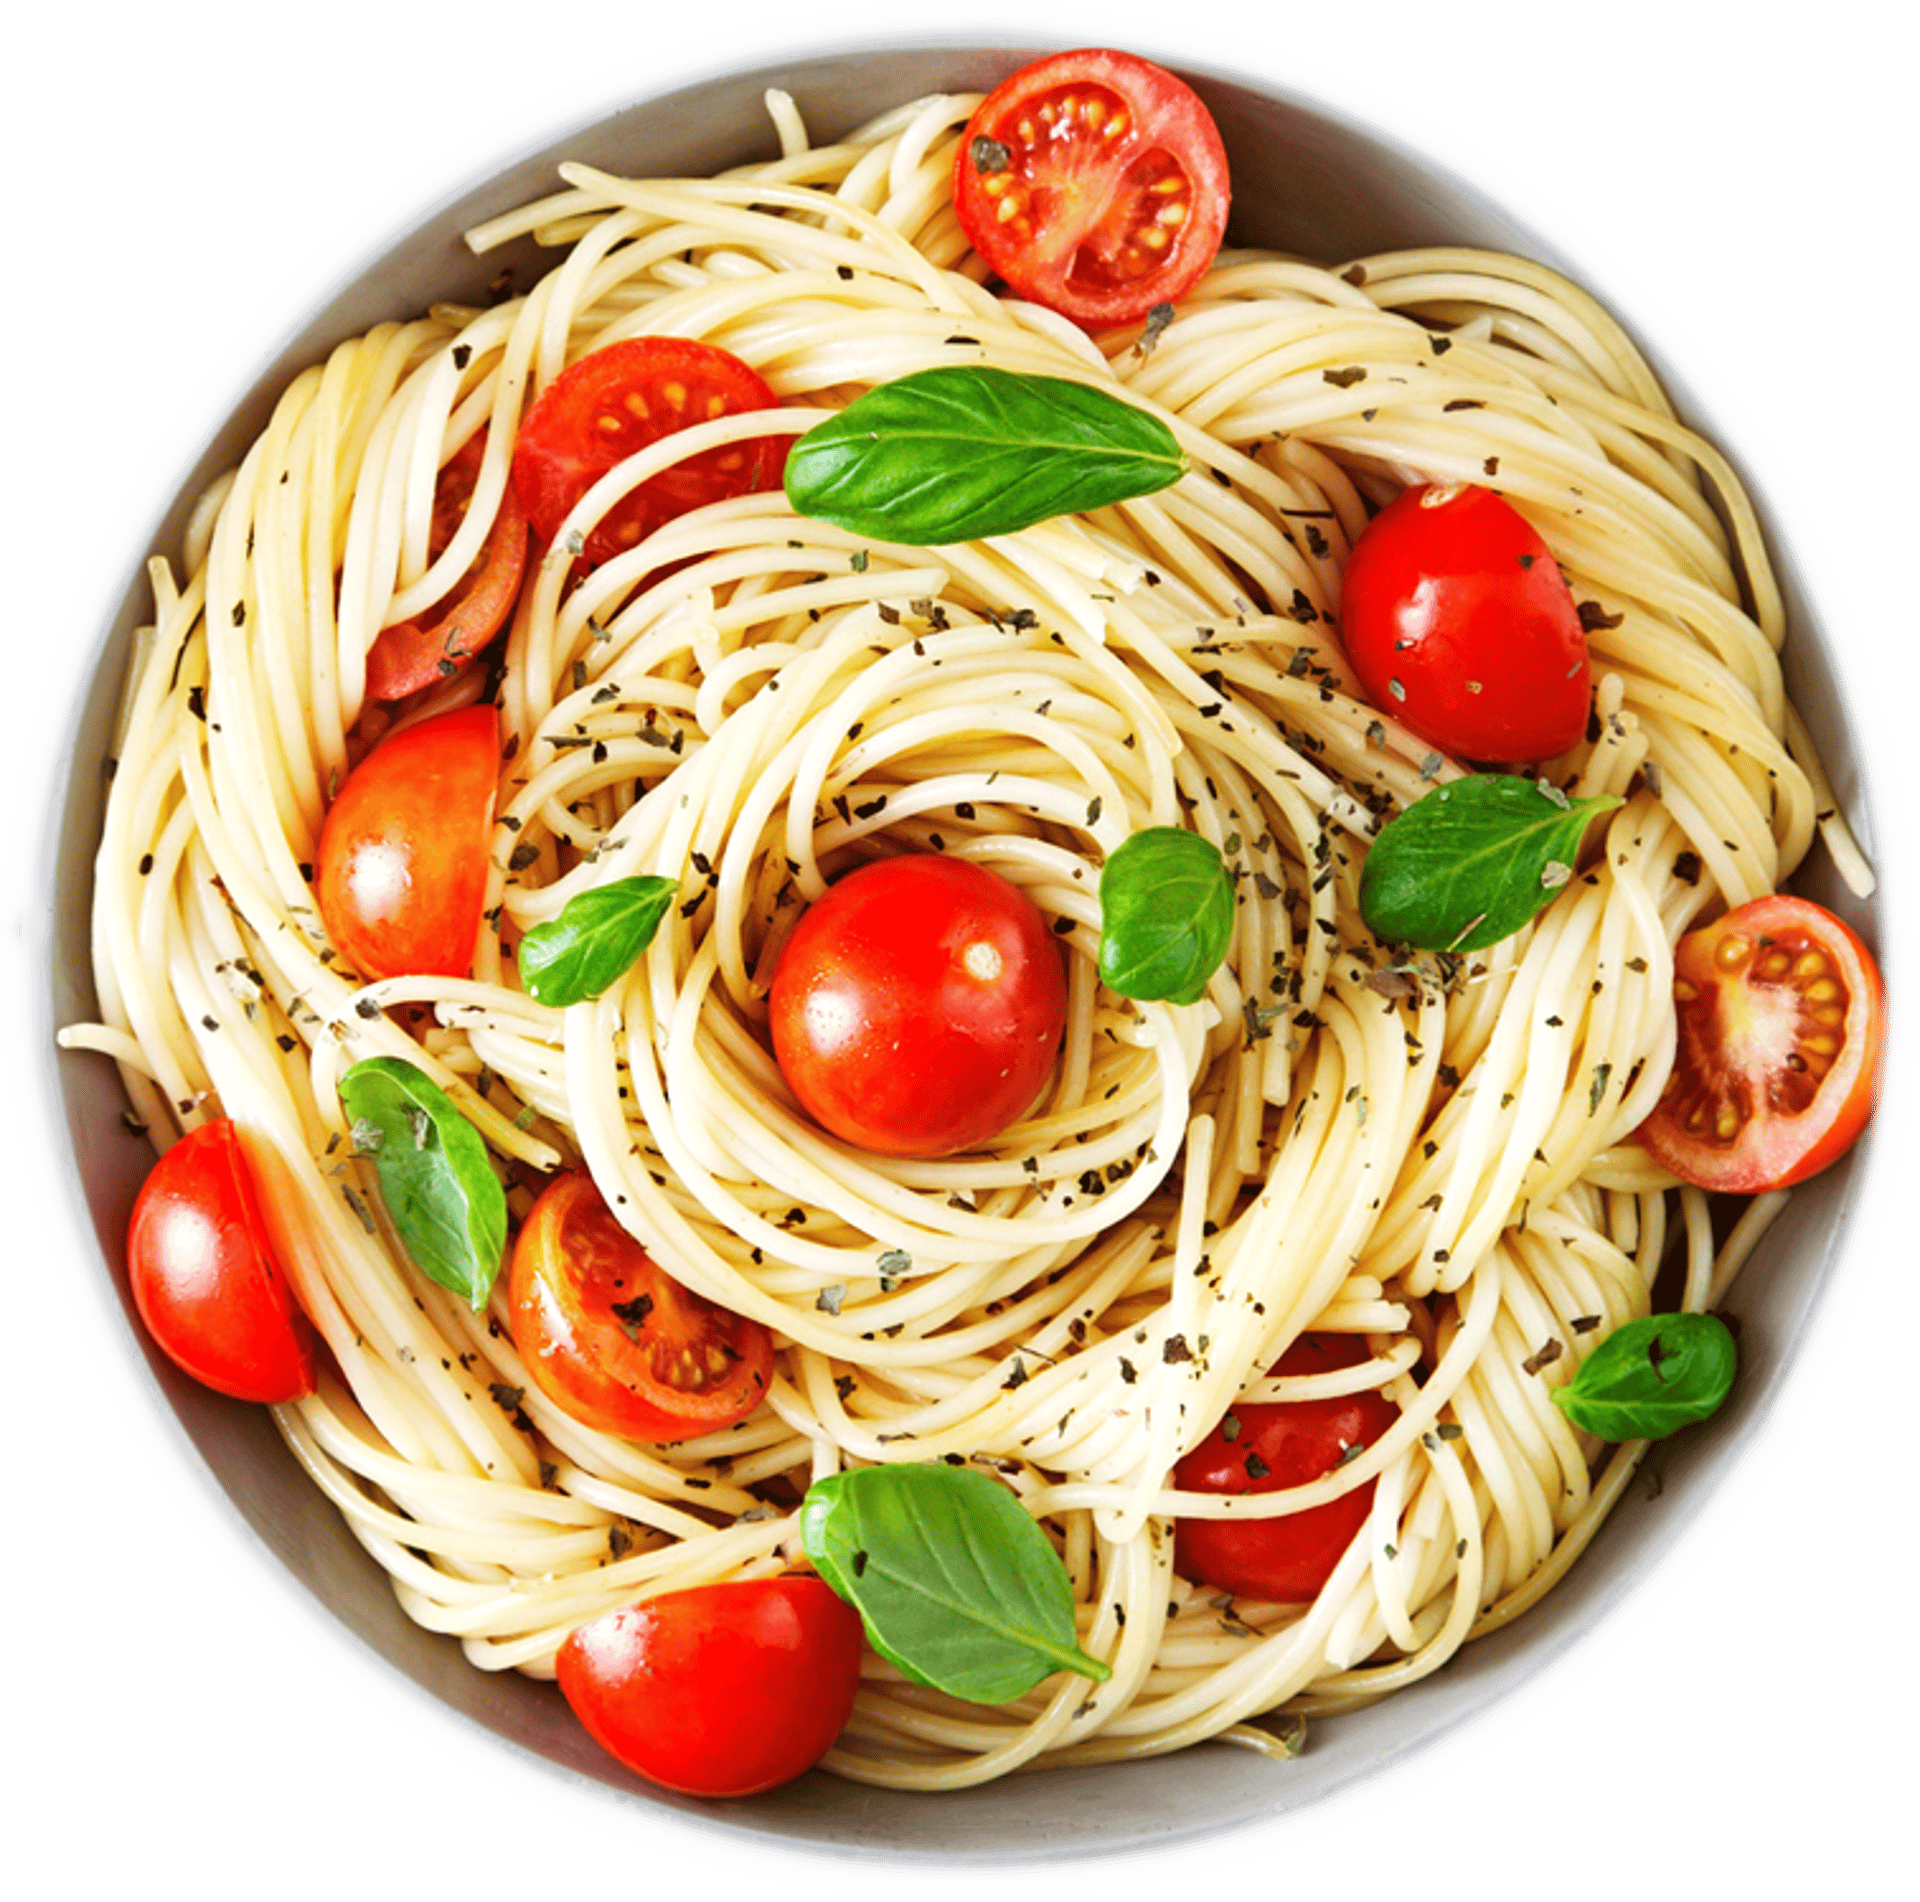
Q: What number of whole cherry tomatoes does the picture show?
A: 1